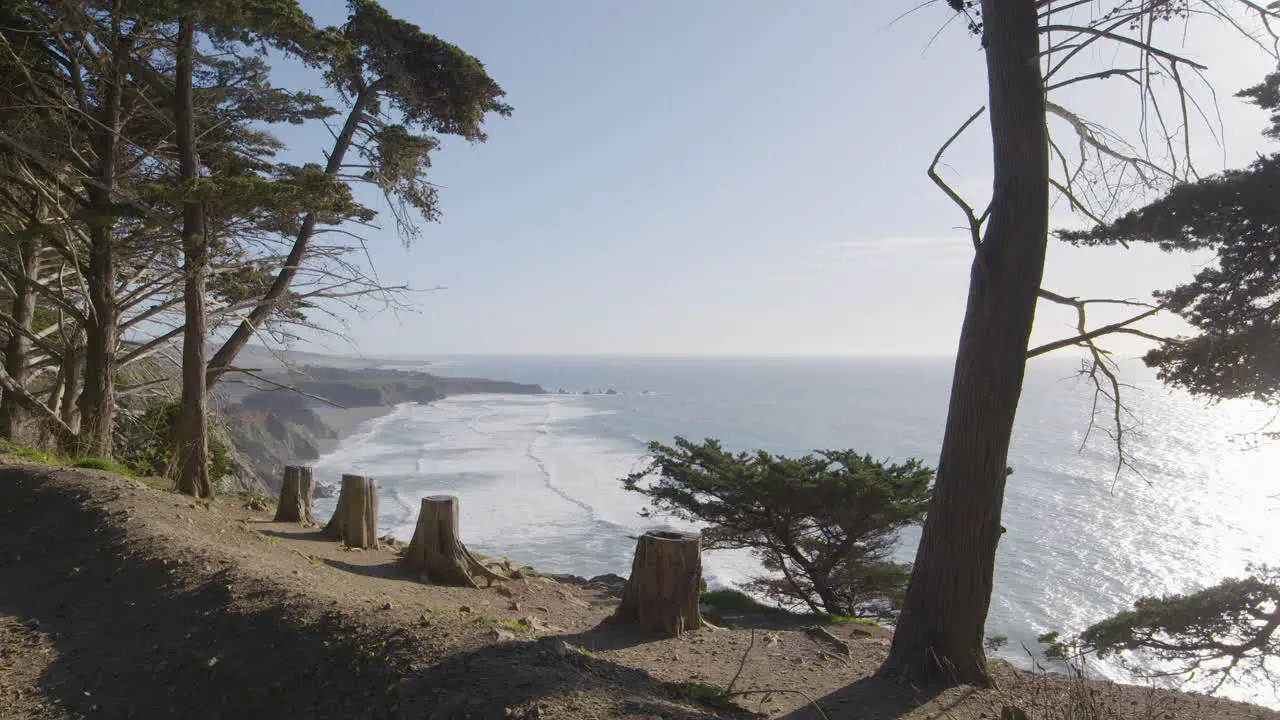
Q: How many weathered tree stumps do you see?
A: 4